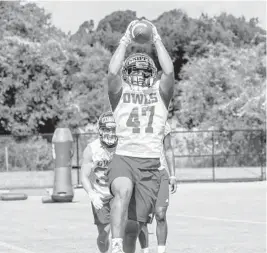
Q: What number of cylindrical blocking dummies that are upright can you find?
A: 1